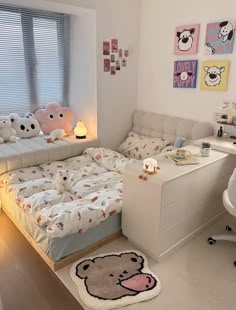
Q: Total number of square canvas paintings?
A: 4